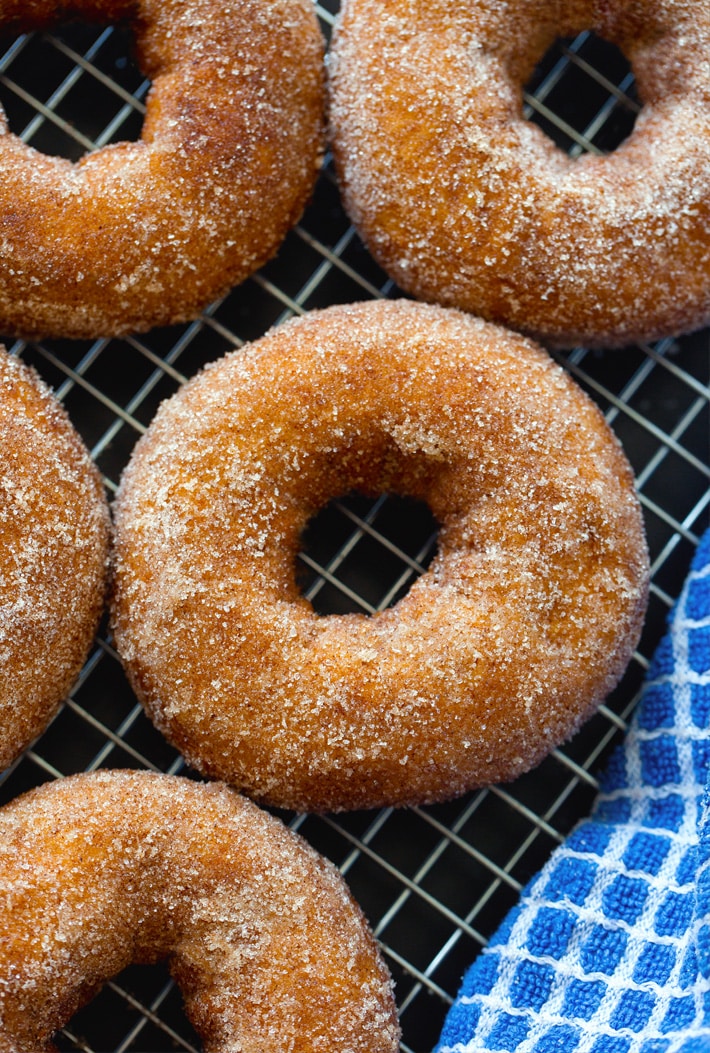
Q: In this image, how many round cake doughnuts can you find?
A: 5